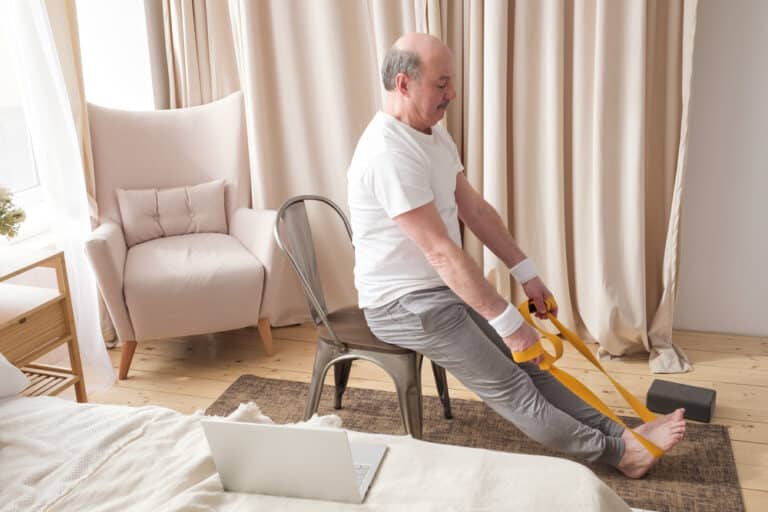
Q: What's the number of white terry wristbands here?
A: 2